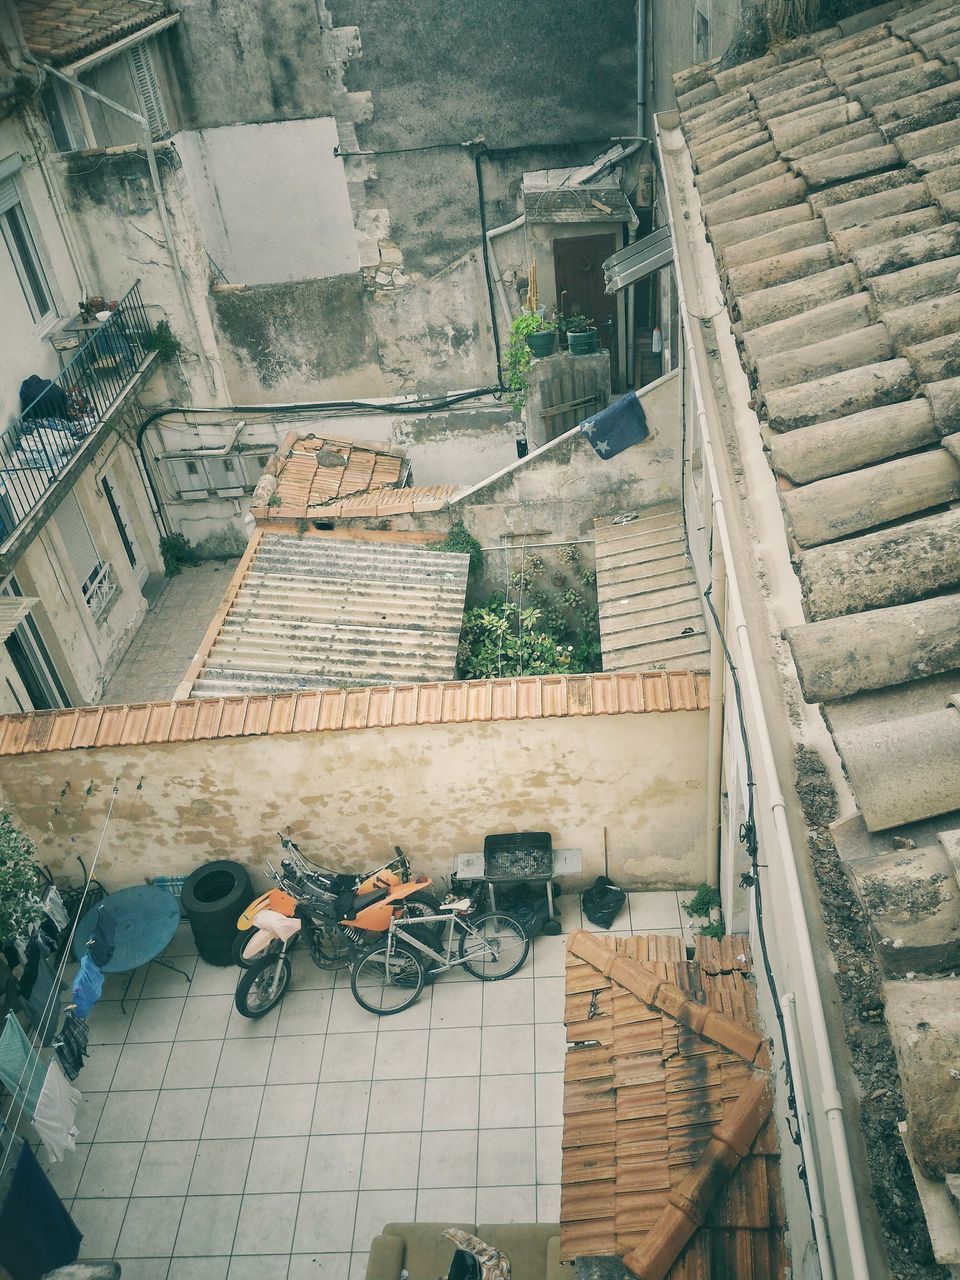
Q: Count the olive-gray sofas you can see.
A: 1